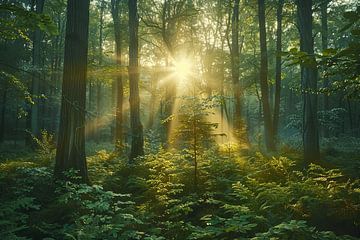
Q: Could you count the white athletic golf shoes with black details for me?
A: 0